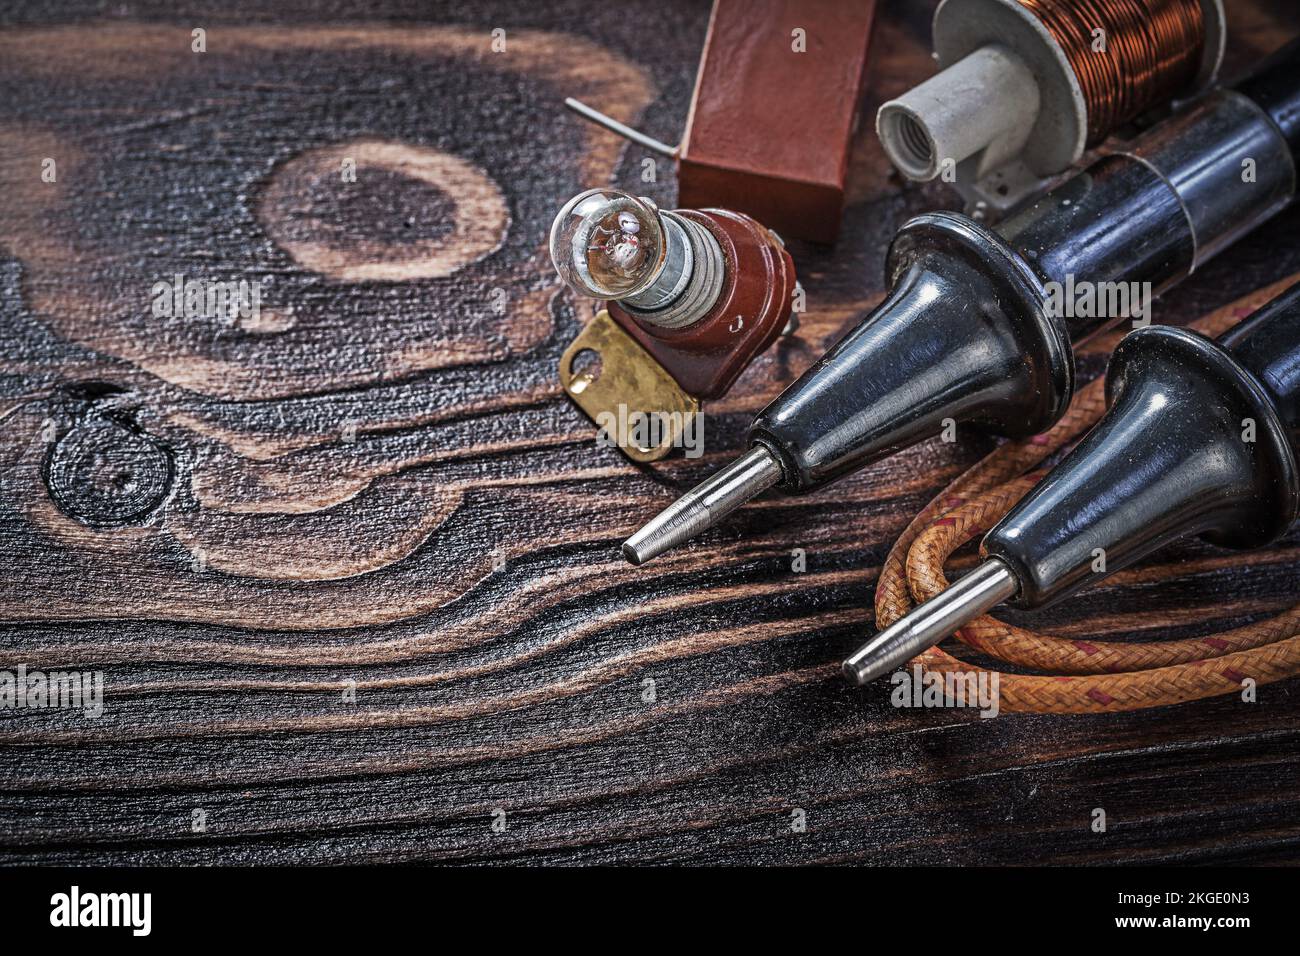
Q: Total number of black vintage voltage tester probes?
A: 2